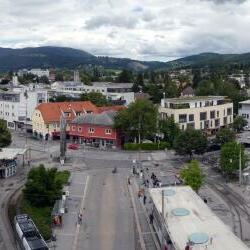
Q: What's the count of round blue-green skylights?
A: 3